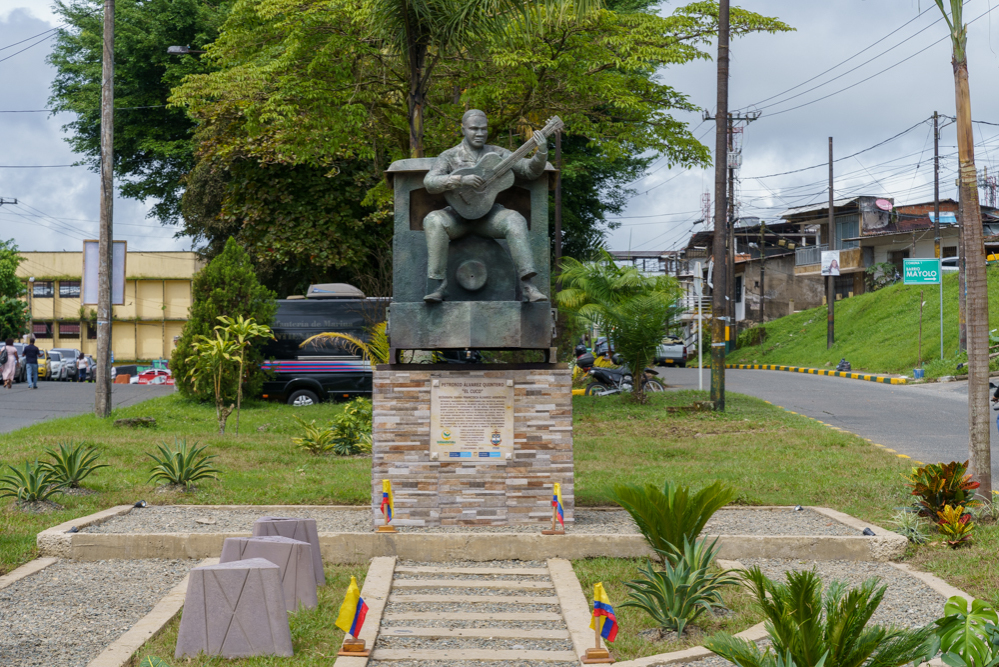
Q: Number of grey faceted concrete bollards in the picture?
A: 3